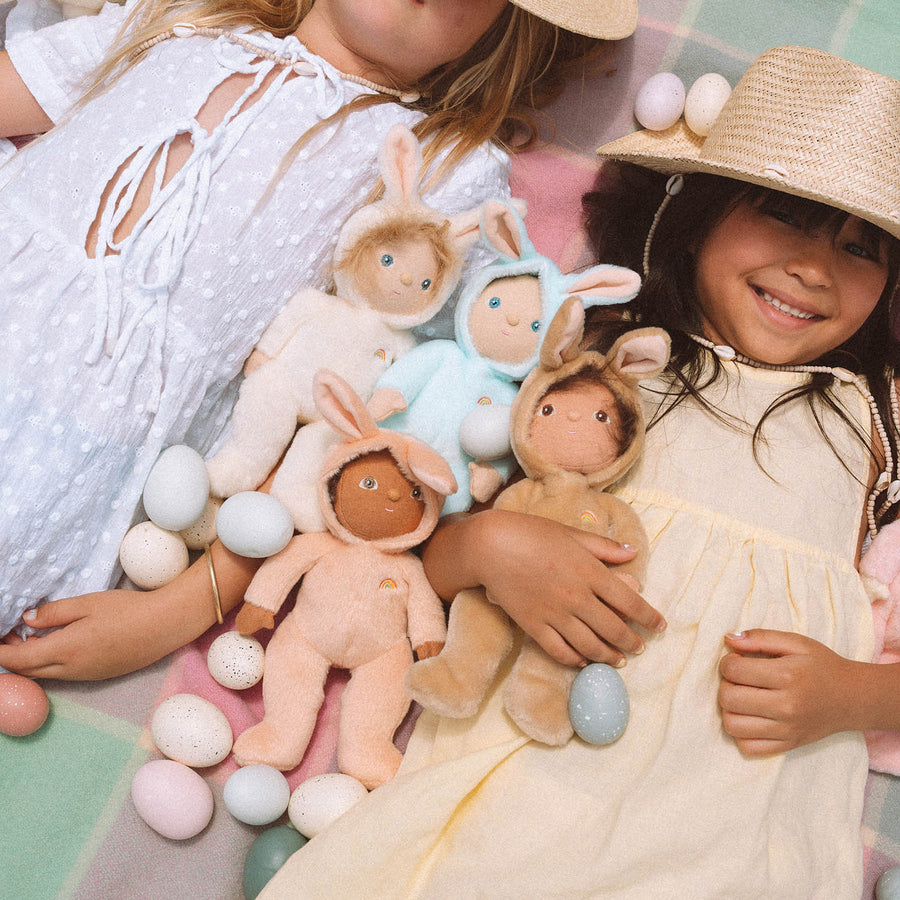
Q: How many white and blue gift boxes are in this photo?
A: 0